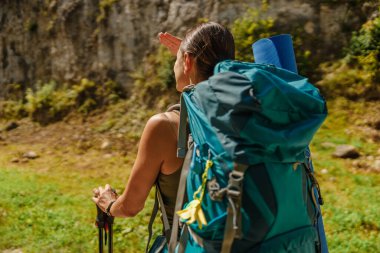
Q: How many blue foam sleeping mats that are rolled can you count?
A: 1